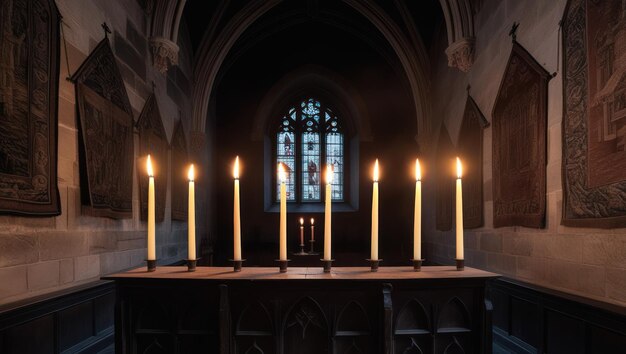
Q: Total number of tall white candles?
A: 8